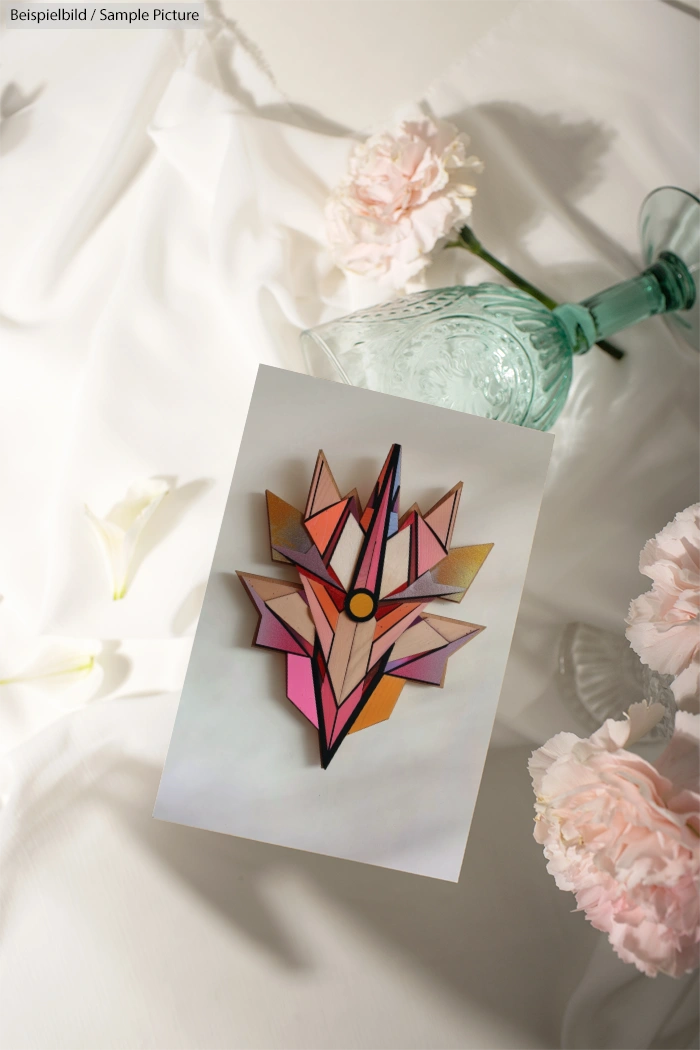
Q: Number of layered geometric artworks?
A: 1